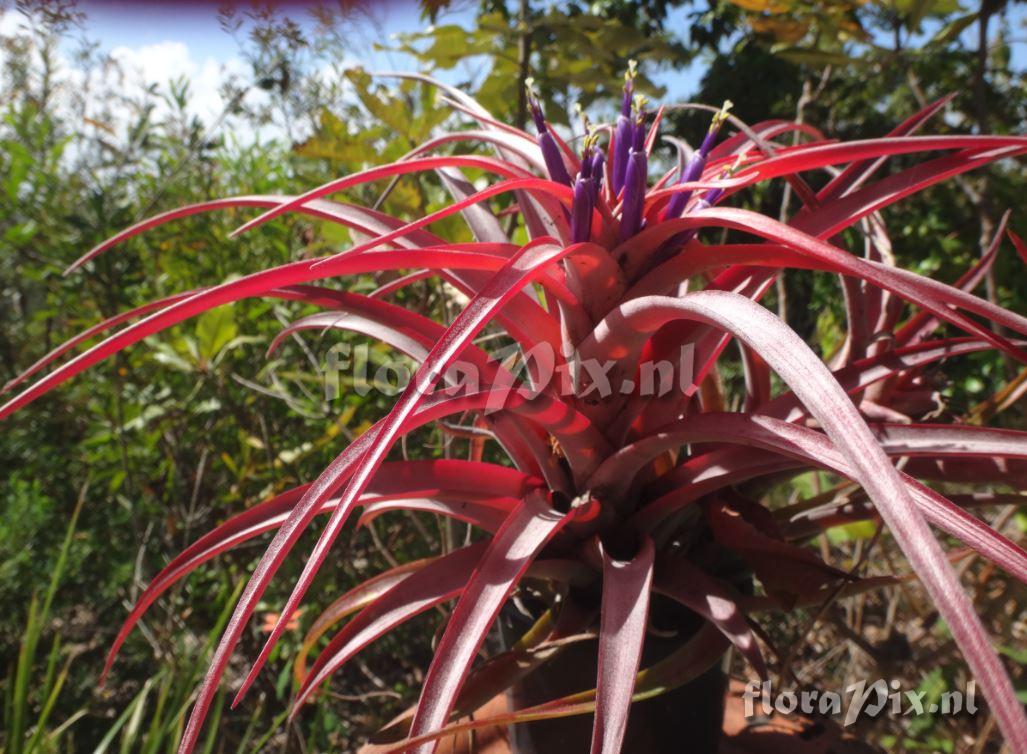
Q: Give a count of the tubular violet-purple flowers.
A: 7